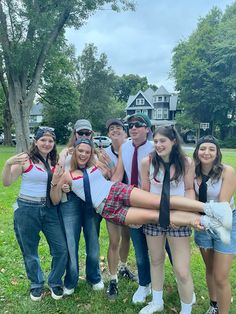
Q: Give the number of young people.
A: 7